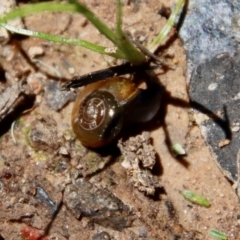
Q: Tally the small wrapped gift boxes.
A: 0